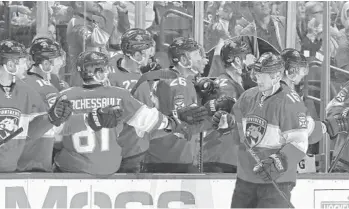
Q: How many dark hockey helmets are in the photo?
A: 8